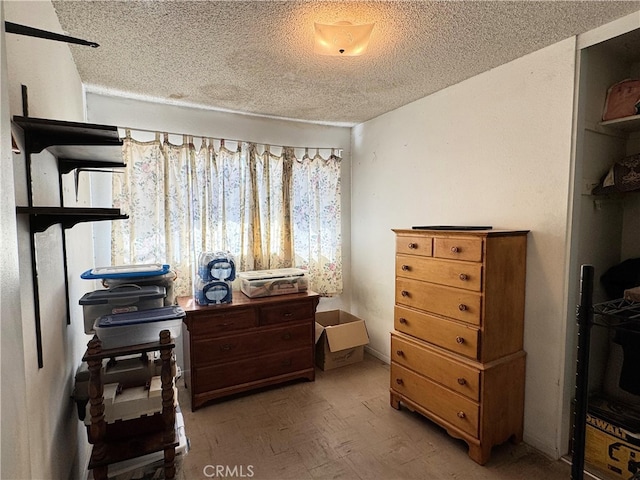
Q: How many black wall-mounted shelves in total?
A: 2